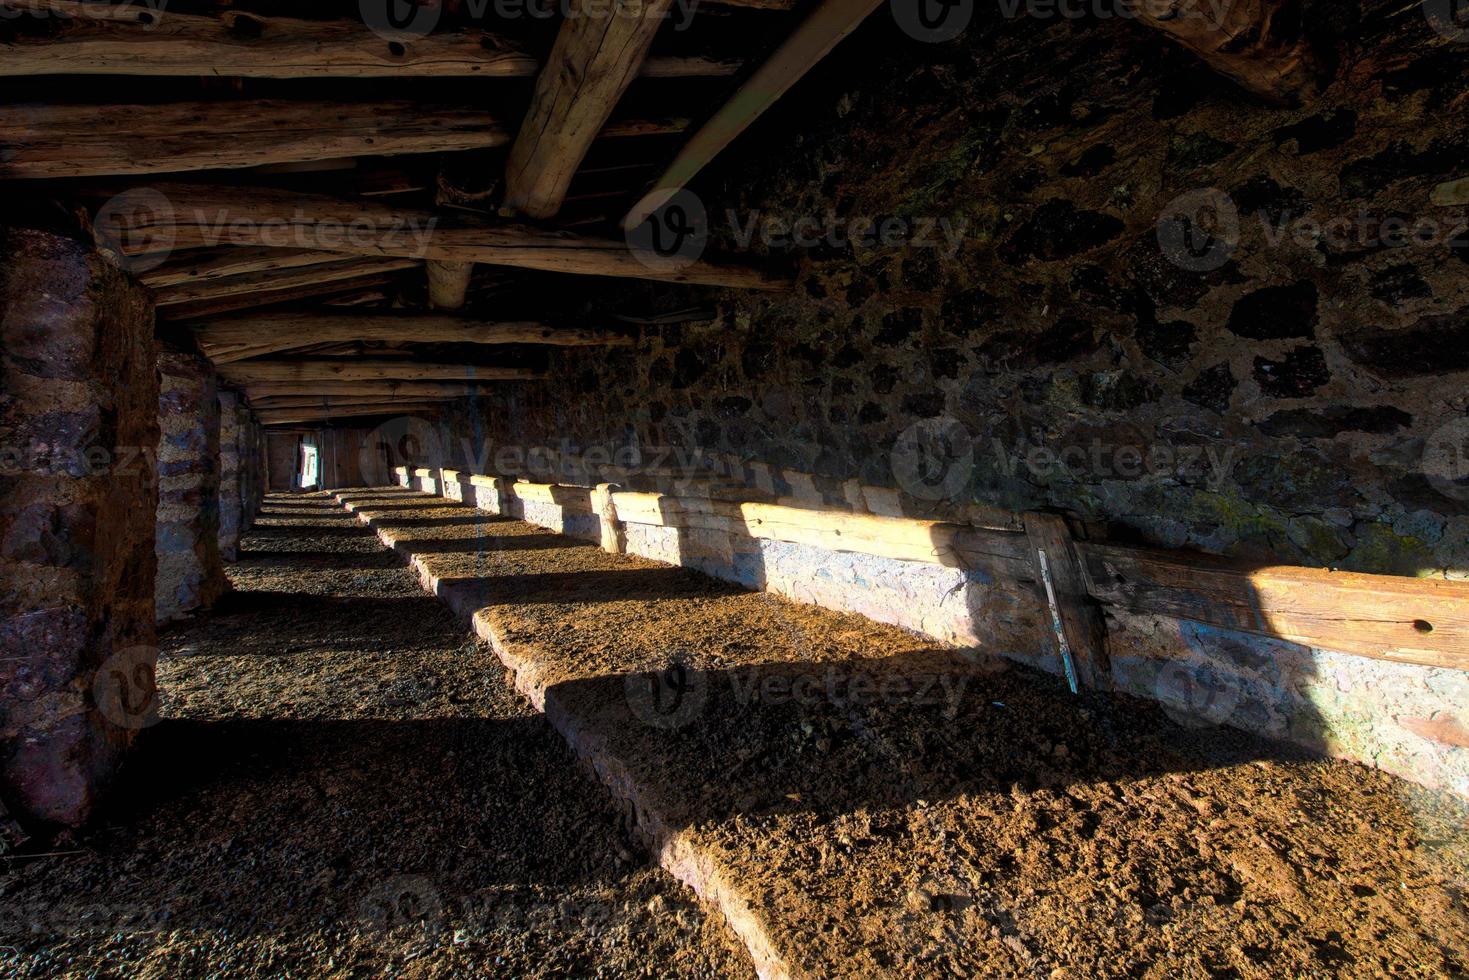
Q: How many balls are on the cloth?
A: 0